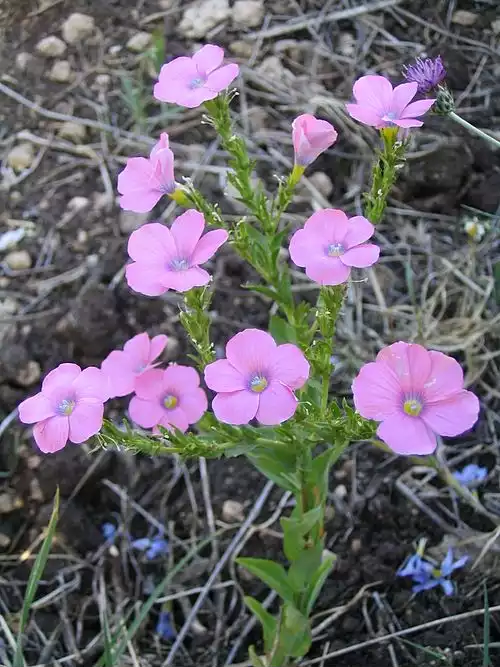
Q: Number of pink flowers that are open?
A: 10